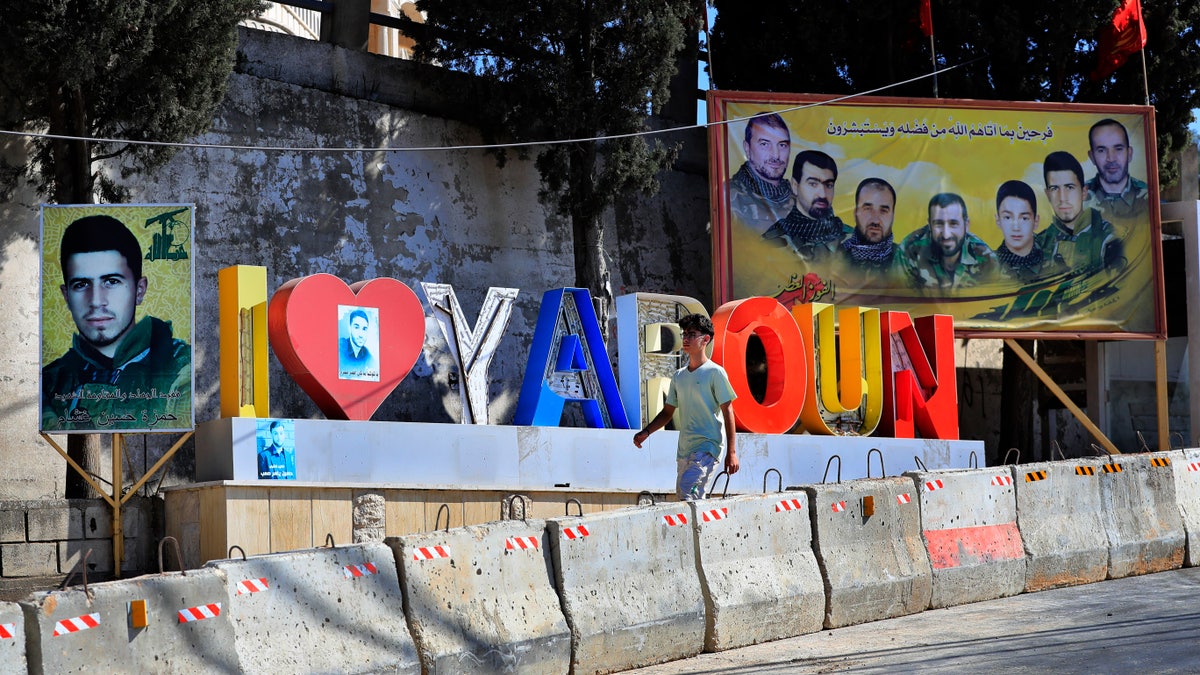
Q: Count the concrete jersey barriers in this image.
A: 11